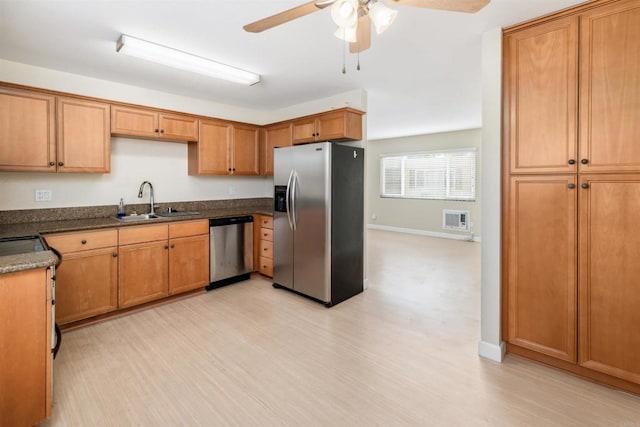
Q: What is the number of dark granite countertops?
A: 2